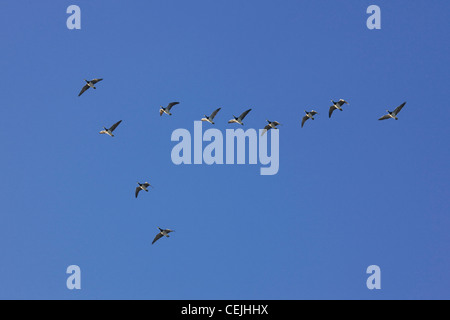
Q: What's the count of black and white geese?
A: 11